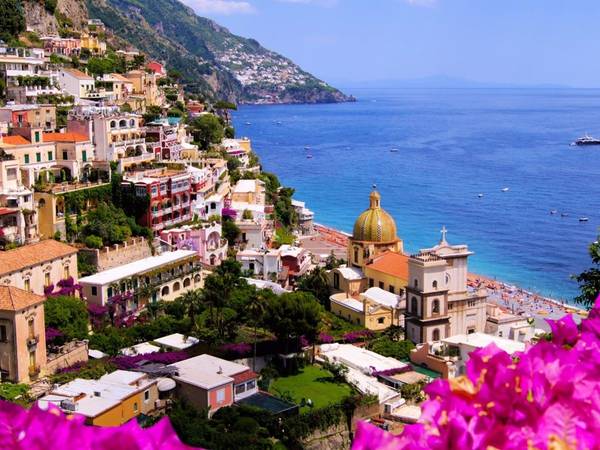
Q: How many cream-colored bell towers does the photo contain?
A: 1